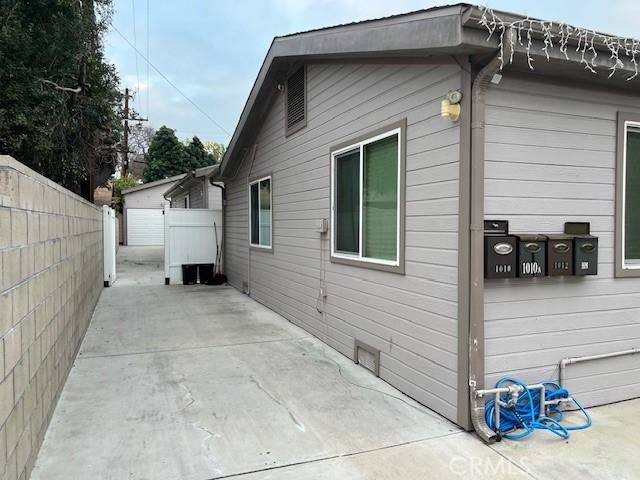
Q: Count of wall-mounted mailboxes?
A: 4